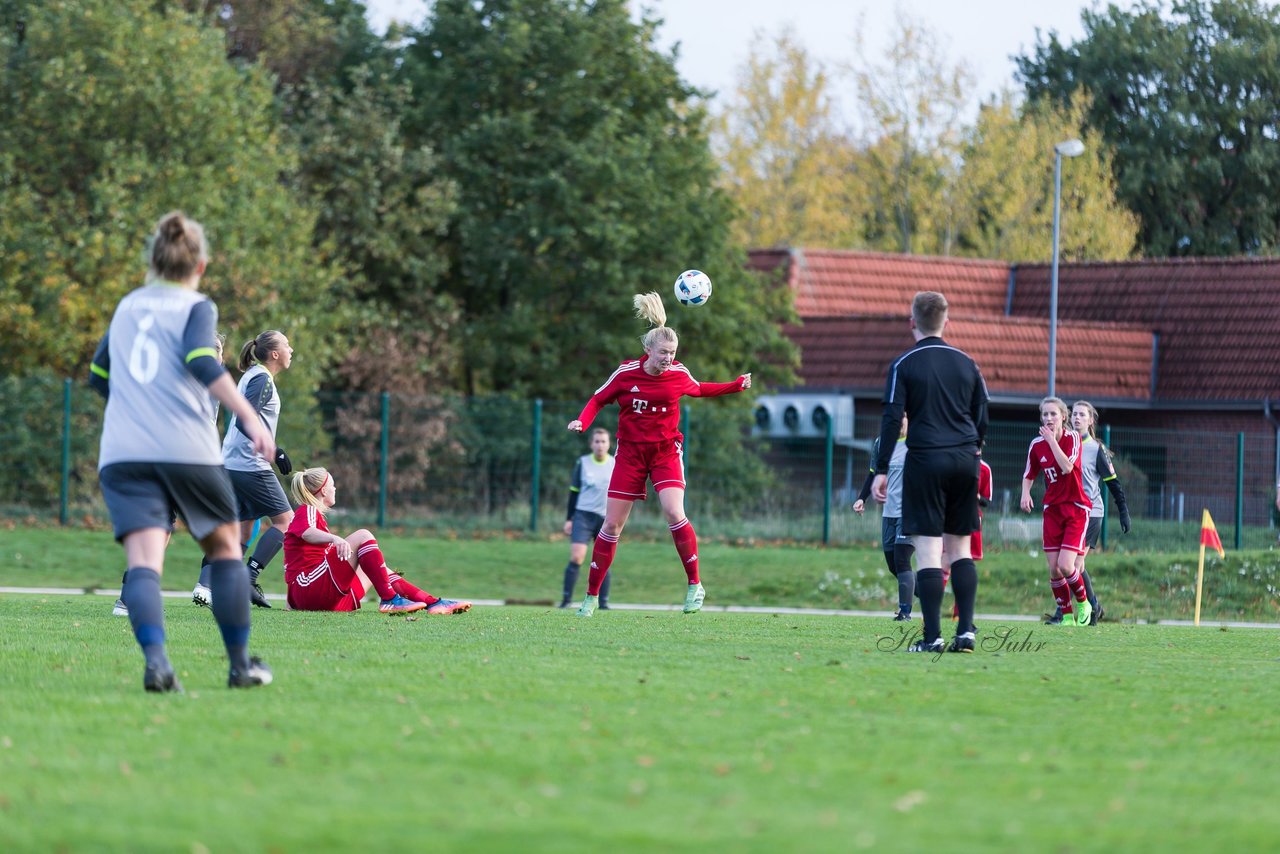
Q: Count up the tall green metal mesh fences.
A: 1